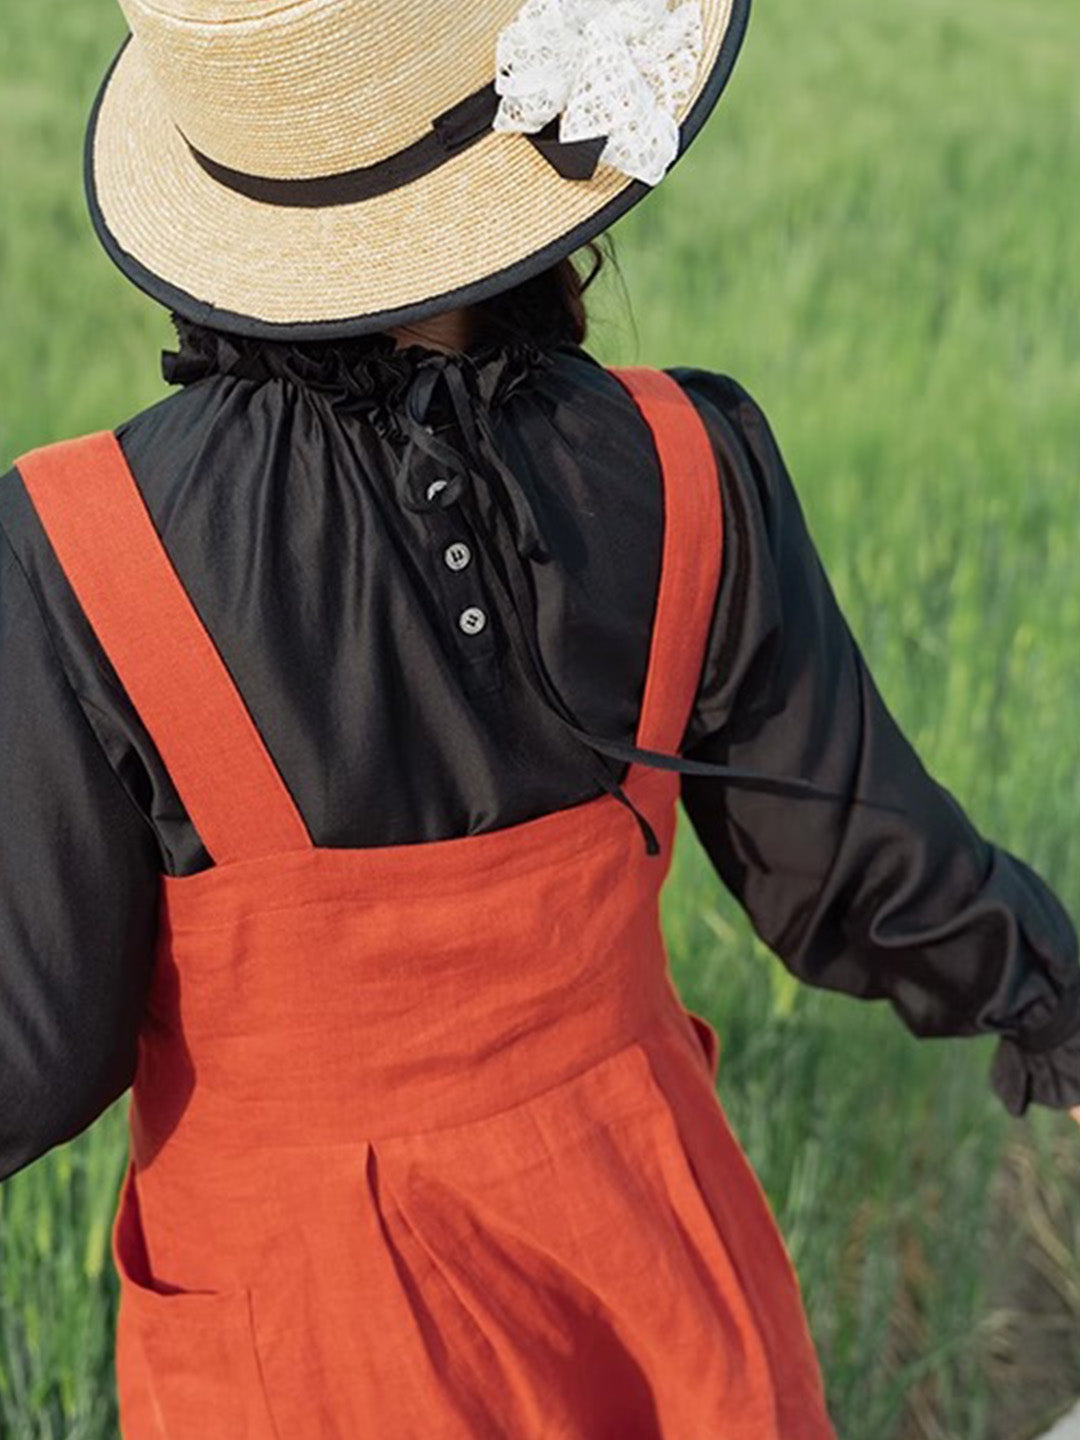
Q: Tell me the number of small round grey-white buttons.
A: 3